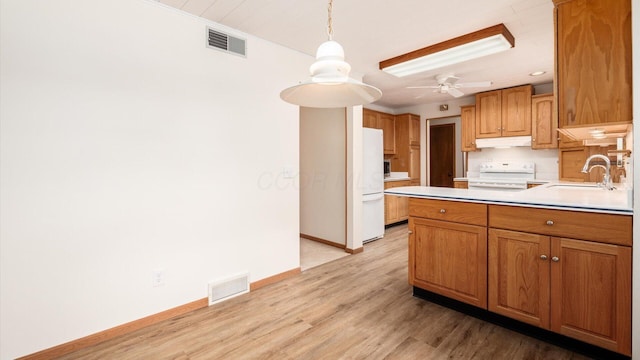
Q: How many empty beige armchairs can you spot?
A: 0